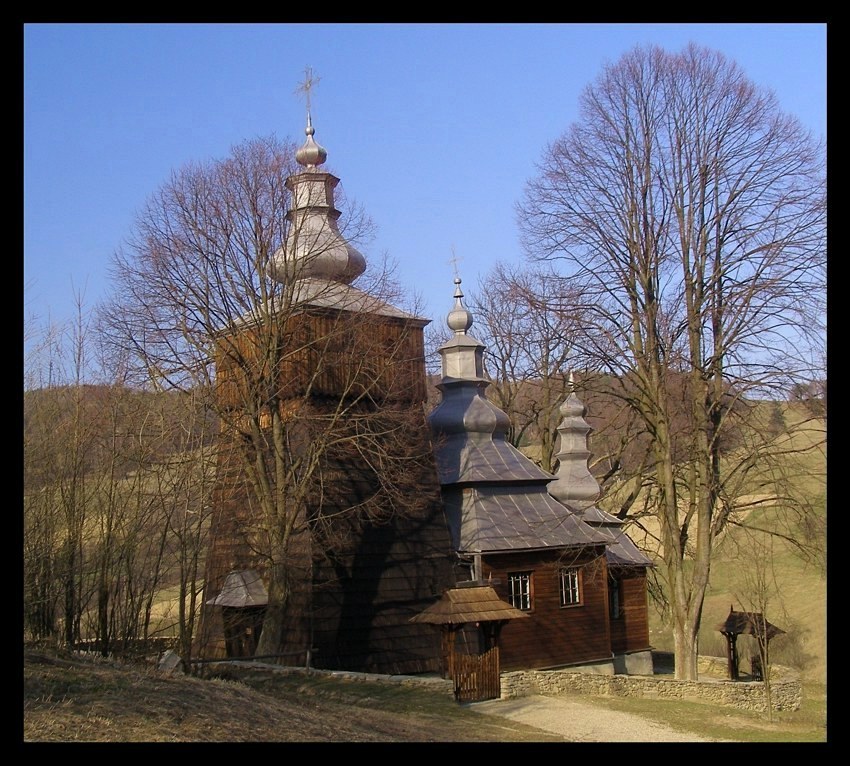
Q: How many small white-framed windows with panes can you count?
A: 2